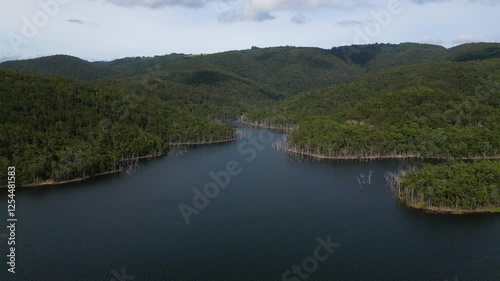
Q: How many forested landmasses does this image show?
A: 3